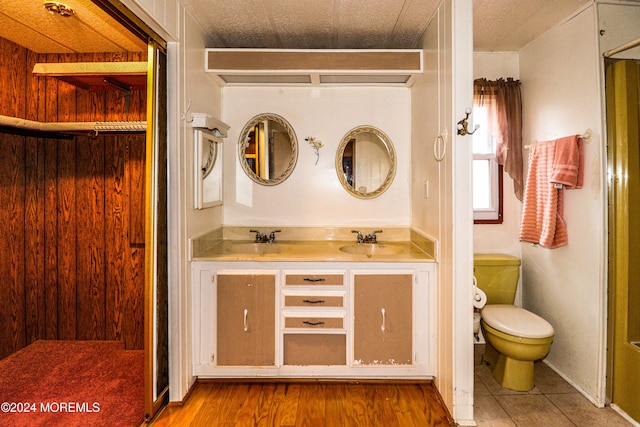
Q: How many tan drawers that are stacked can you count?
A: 3